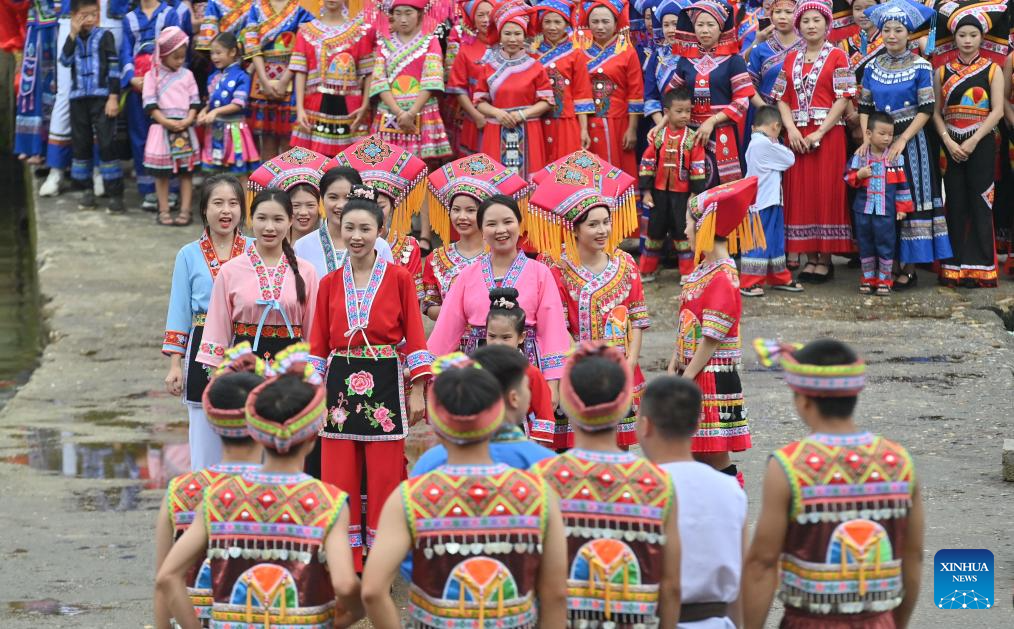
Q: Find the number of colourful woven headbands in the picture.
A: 5